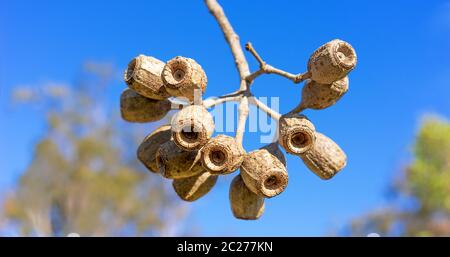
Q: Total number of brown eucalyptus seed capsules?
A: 14